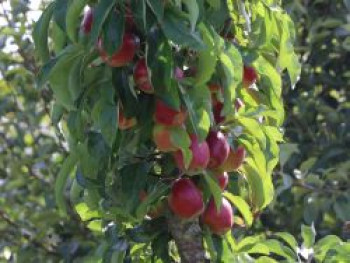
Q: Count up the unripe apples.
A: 0